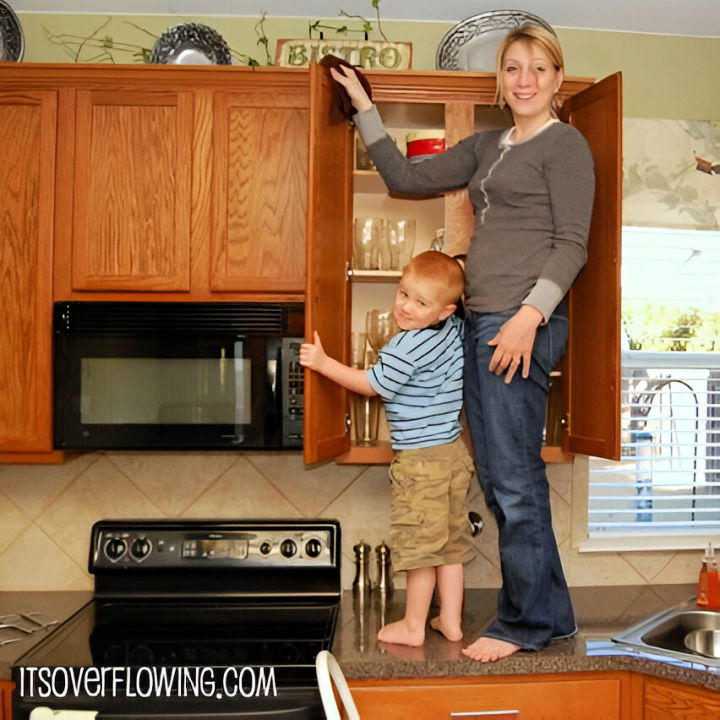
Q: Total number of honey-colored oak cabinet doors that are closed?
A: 3